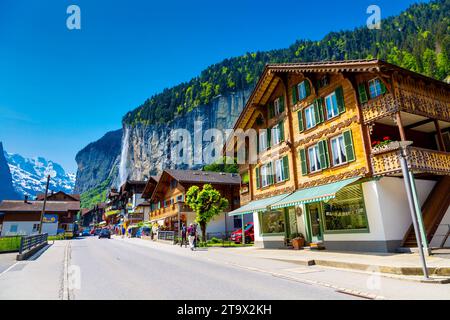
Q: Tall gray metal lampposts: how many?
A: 1